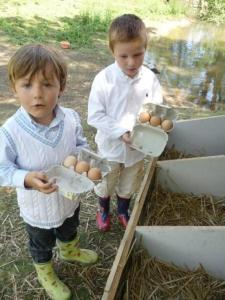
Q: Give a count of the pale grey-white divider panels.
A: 3